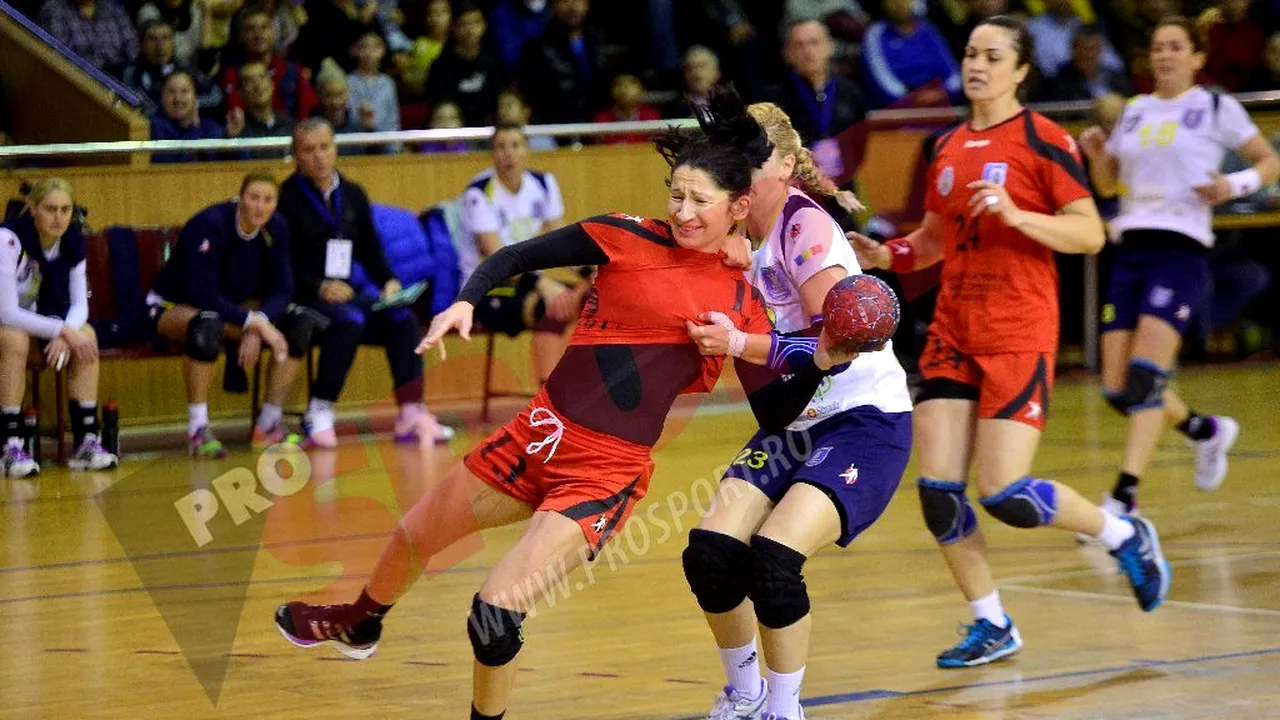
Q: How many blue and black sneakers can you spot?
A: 2